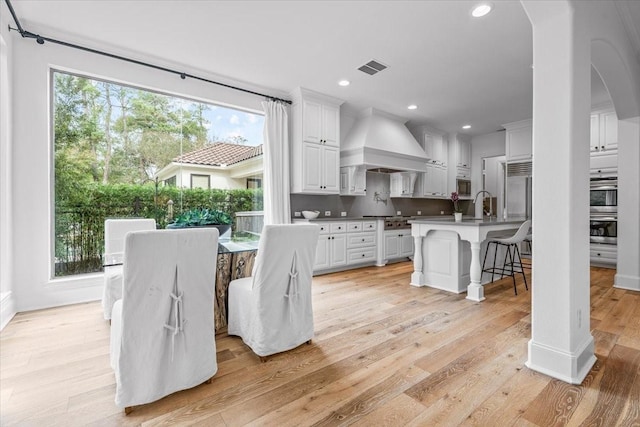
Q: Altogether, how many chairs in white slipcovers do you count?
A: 3